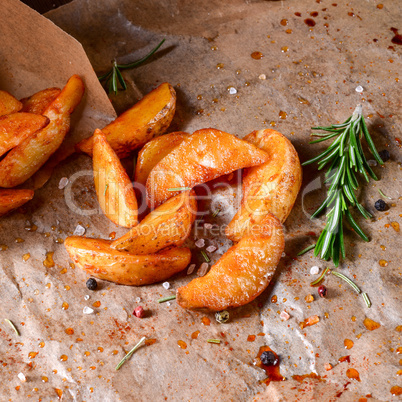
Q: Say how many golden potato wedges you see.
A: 13